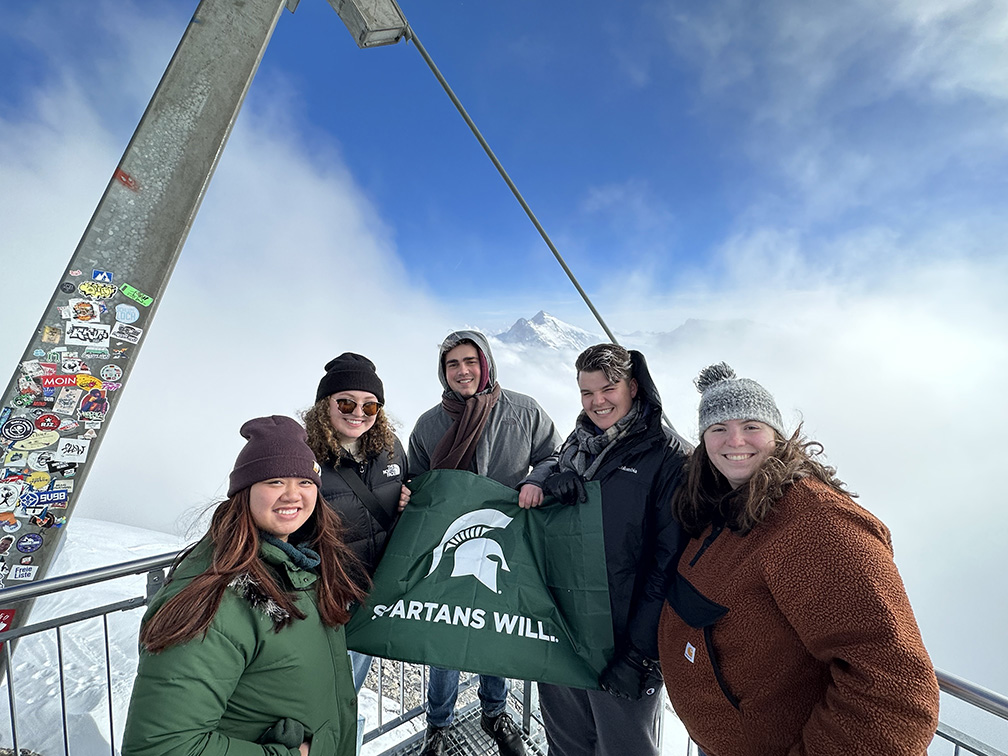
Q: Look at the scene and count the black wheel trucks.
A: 0